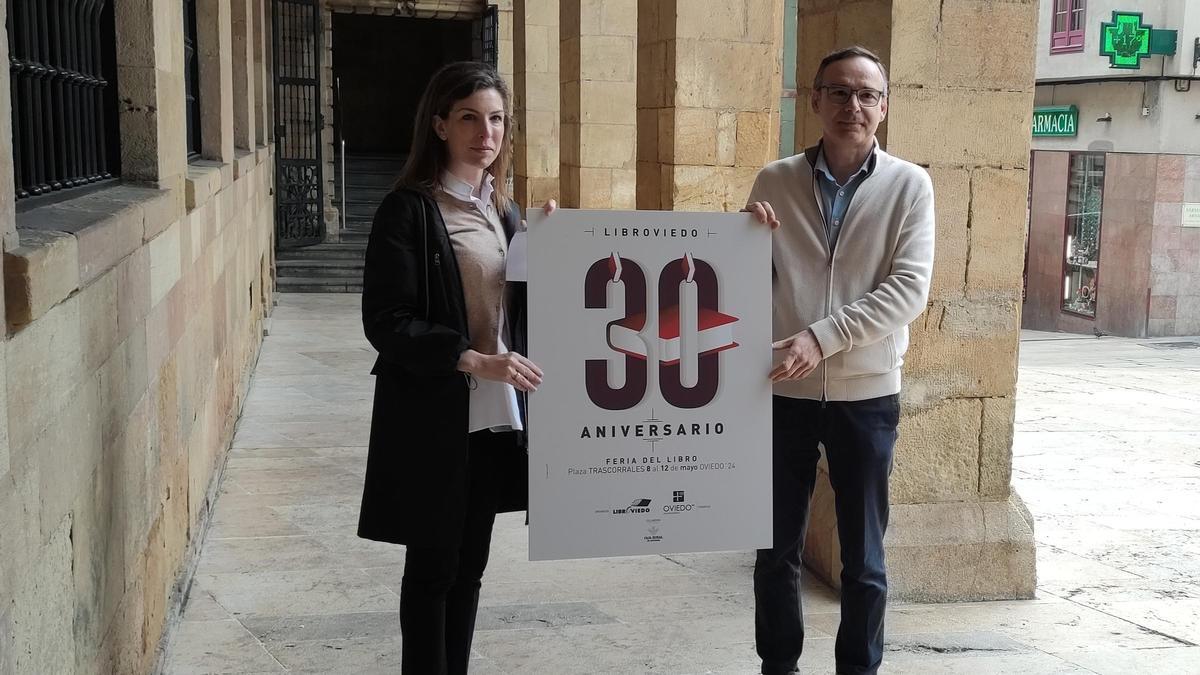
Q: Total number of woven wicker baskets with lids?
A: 0